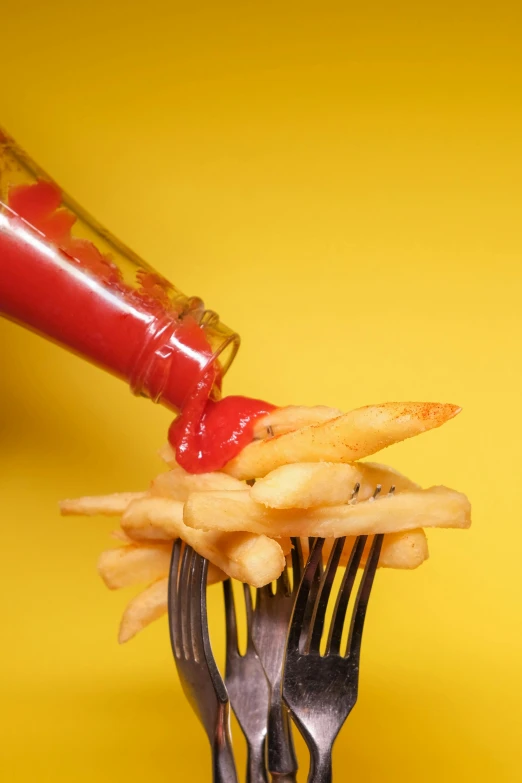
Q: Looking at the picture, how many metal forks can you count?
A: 4